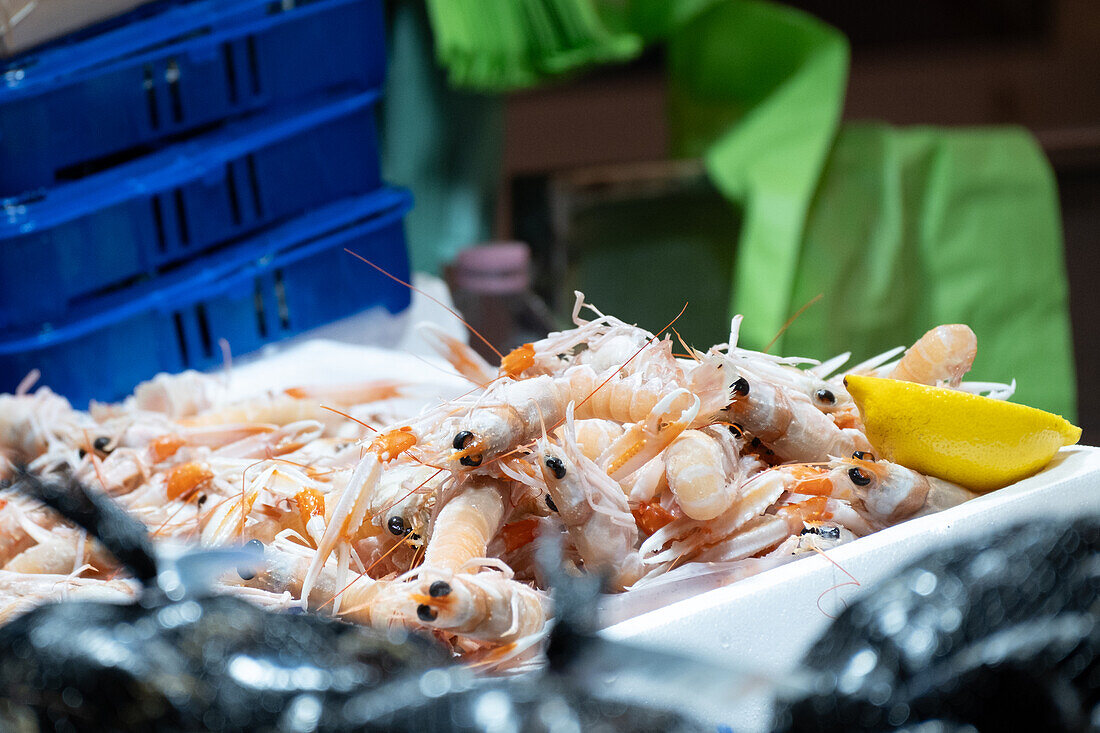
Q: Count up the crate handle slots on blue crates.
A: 12